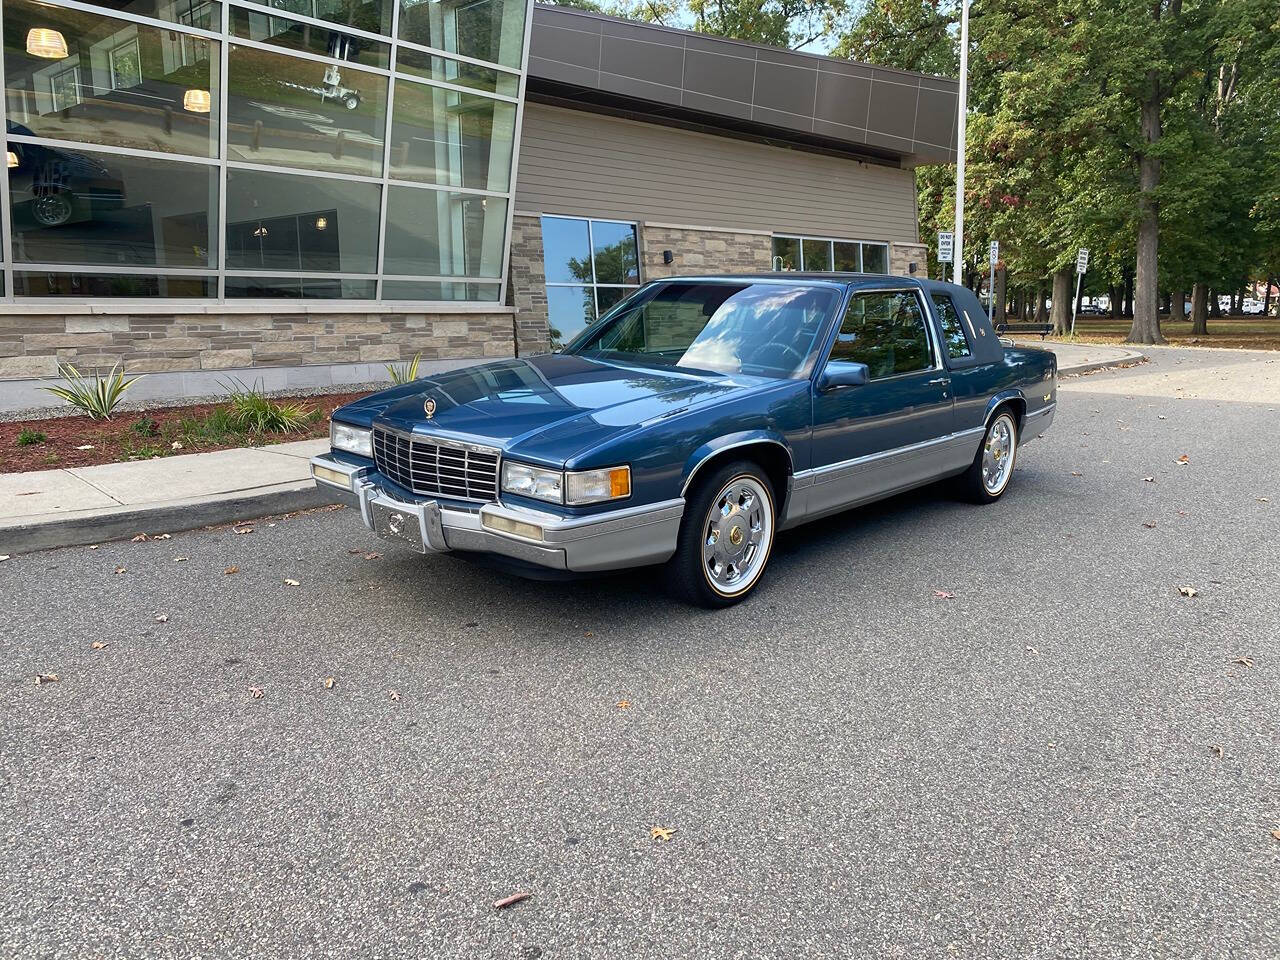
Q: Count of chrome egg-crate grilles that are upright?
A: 1